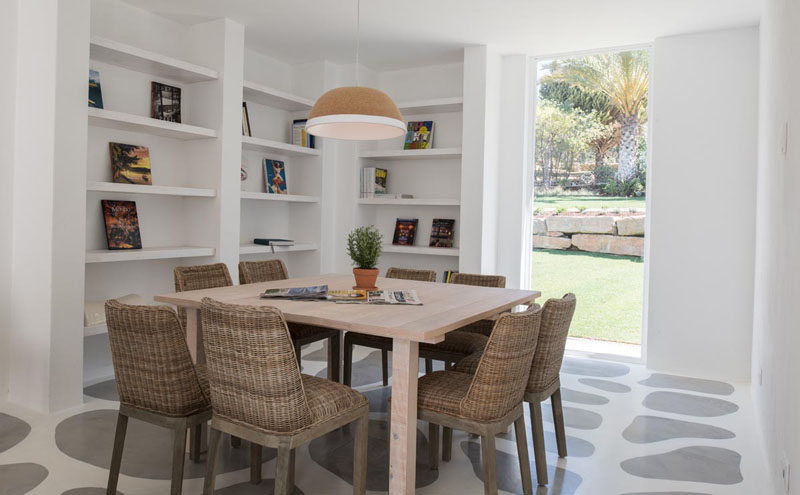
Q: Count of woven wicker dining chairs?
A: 8